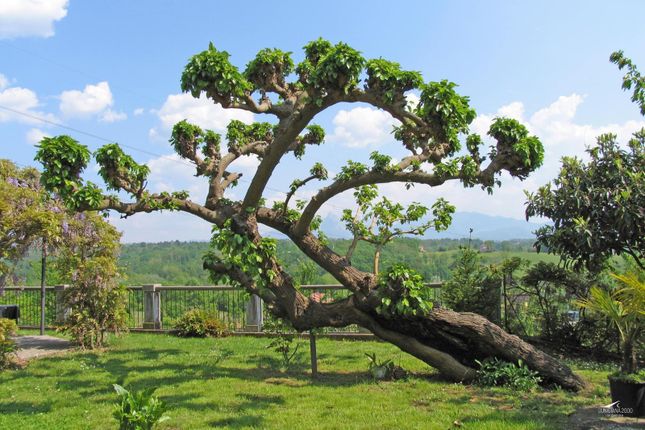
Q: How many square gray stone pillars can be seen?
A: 3